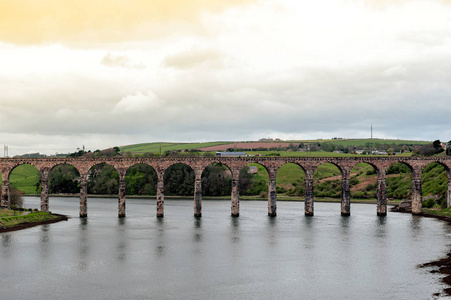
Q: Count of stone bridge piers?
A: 13